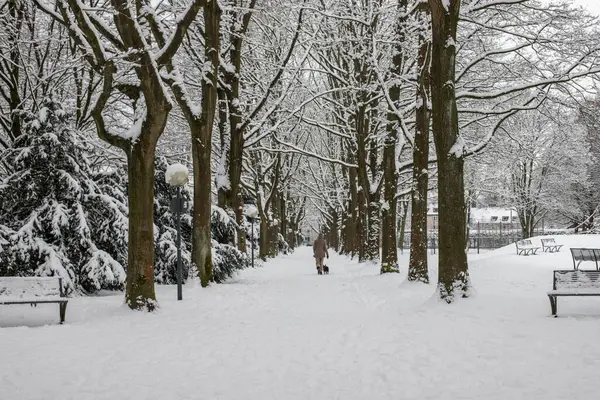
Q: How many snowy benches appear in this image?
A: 5